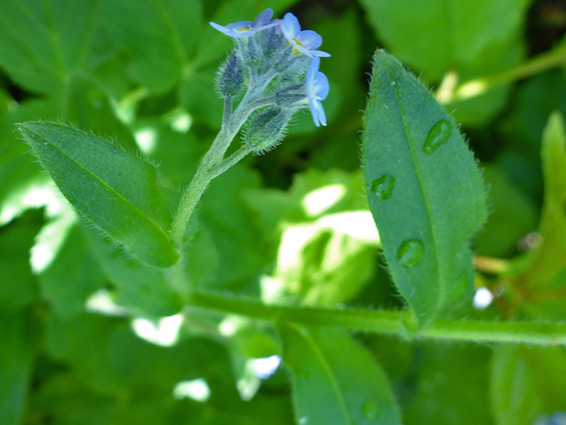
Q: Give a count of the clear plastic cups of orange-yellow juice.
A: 0